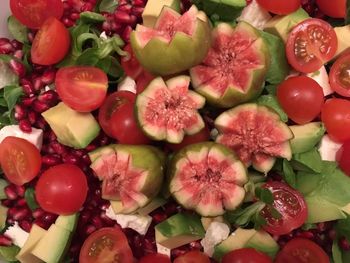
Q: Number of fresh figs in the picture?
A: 6